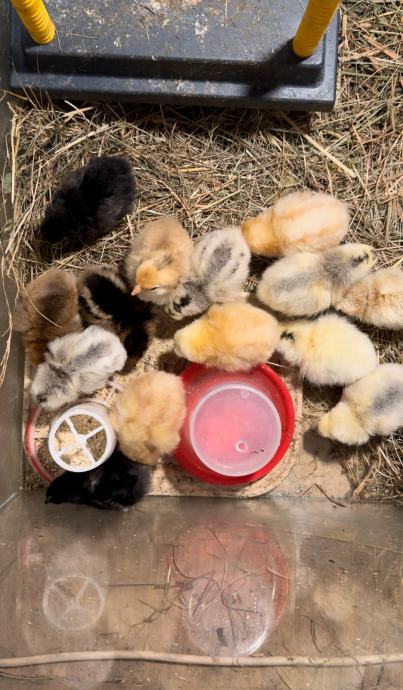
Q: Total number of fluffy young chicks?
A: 14